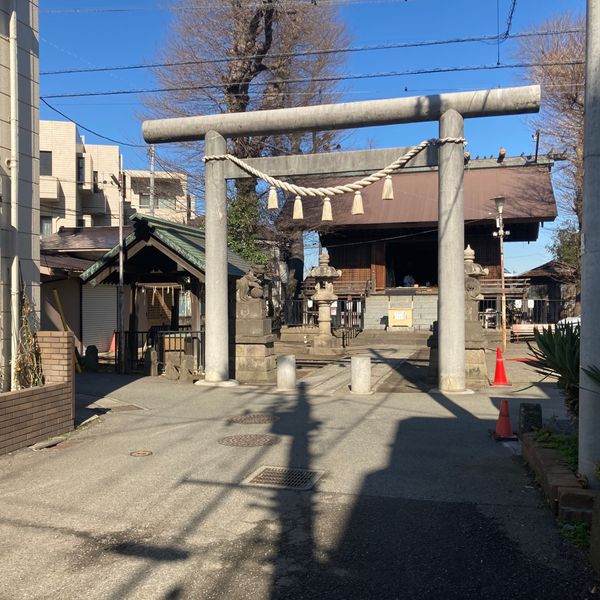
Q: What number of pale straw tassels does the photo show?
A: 5